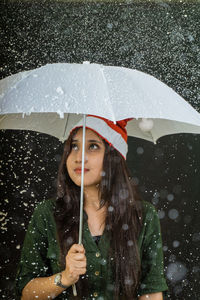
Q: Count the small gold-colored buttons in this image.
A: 3